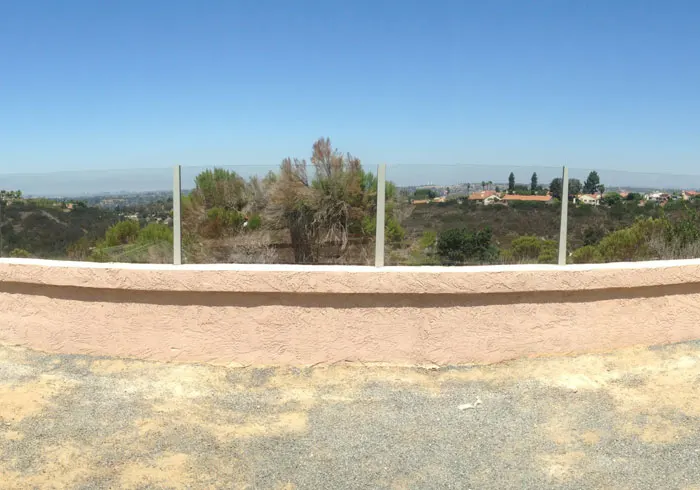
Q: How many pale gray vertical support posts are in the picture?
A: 3